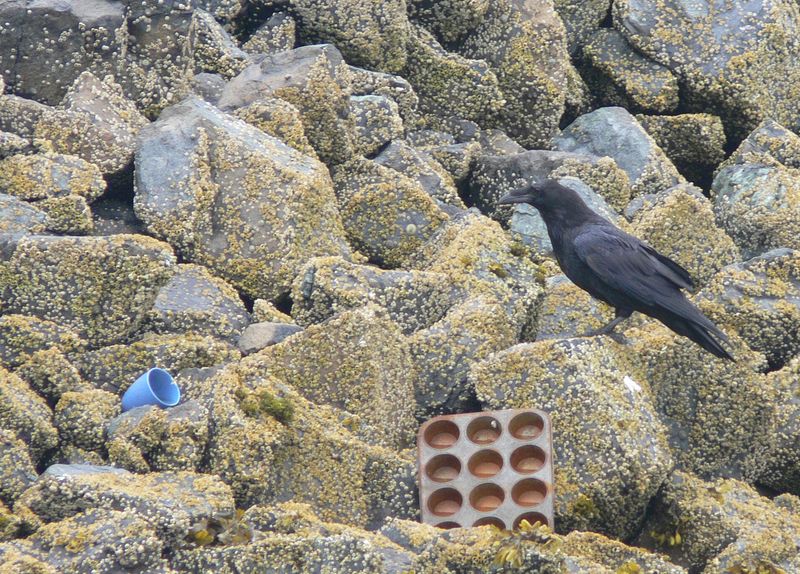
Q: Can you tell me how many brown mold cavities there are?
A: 12